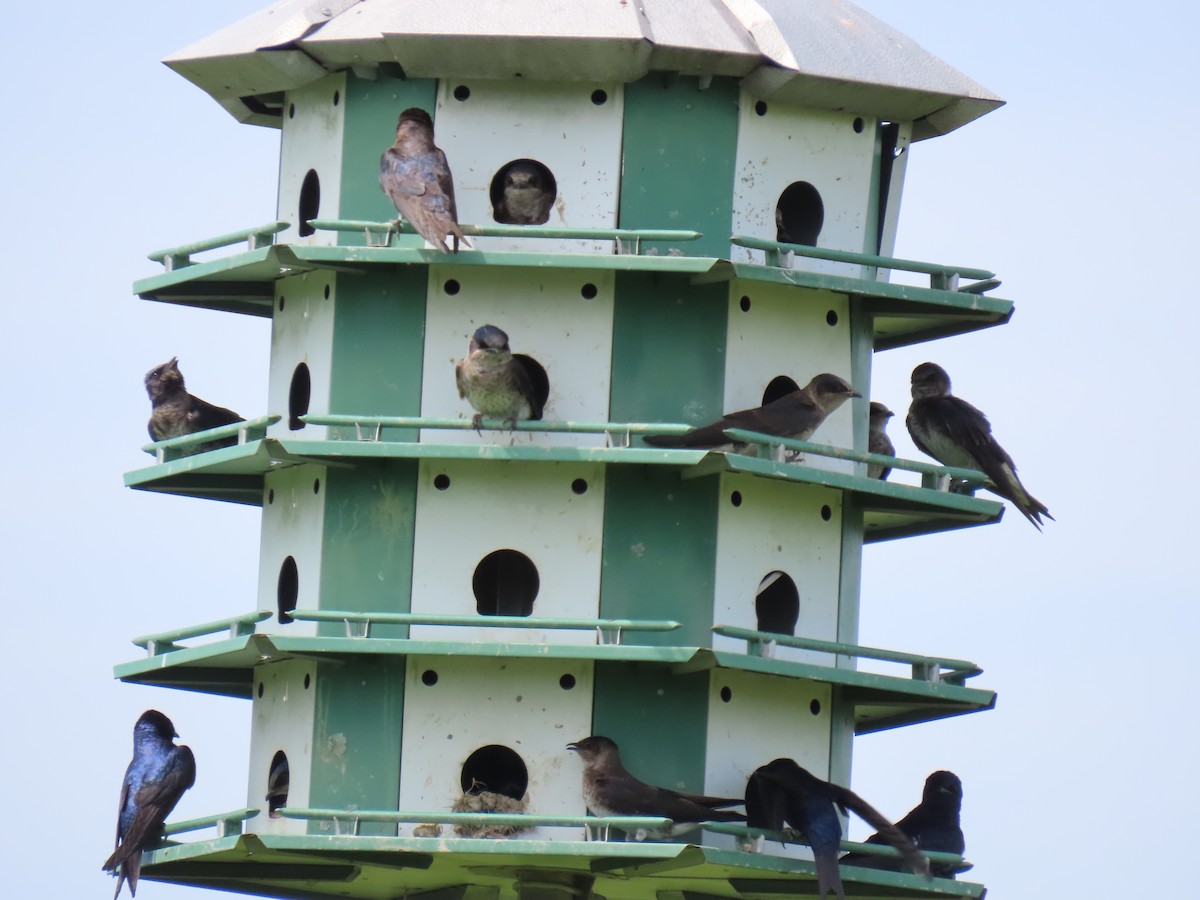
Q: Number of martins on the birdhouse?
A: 11